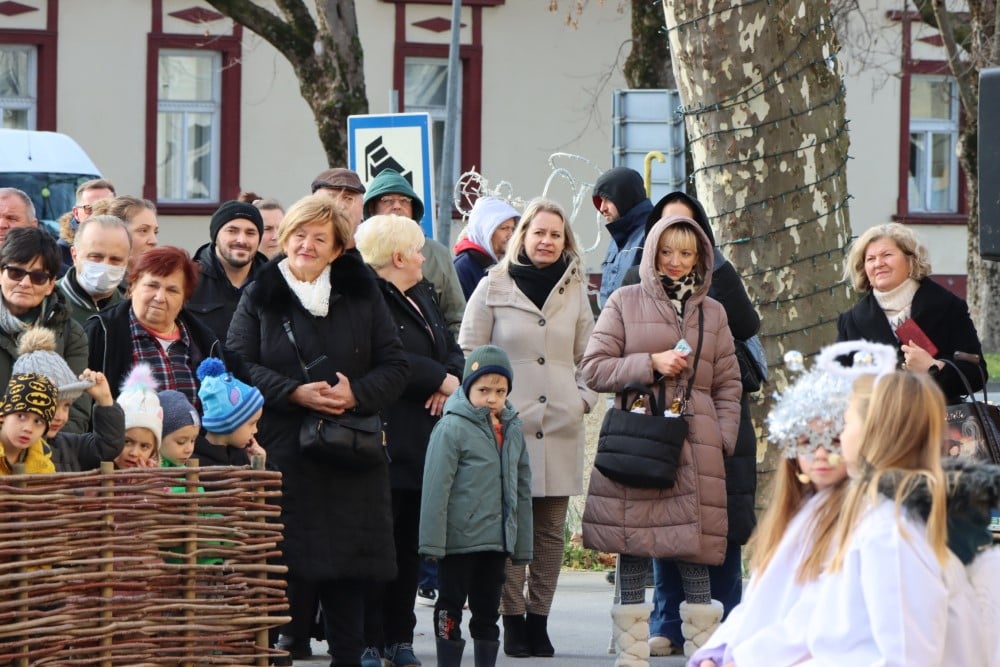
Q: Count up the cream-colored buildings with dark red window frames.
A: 1